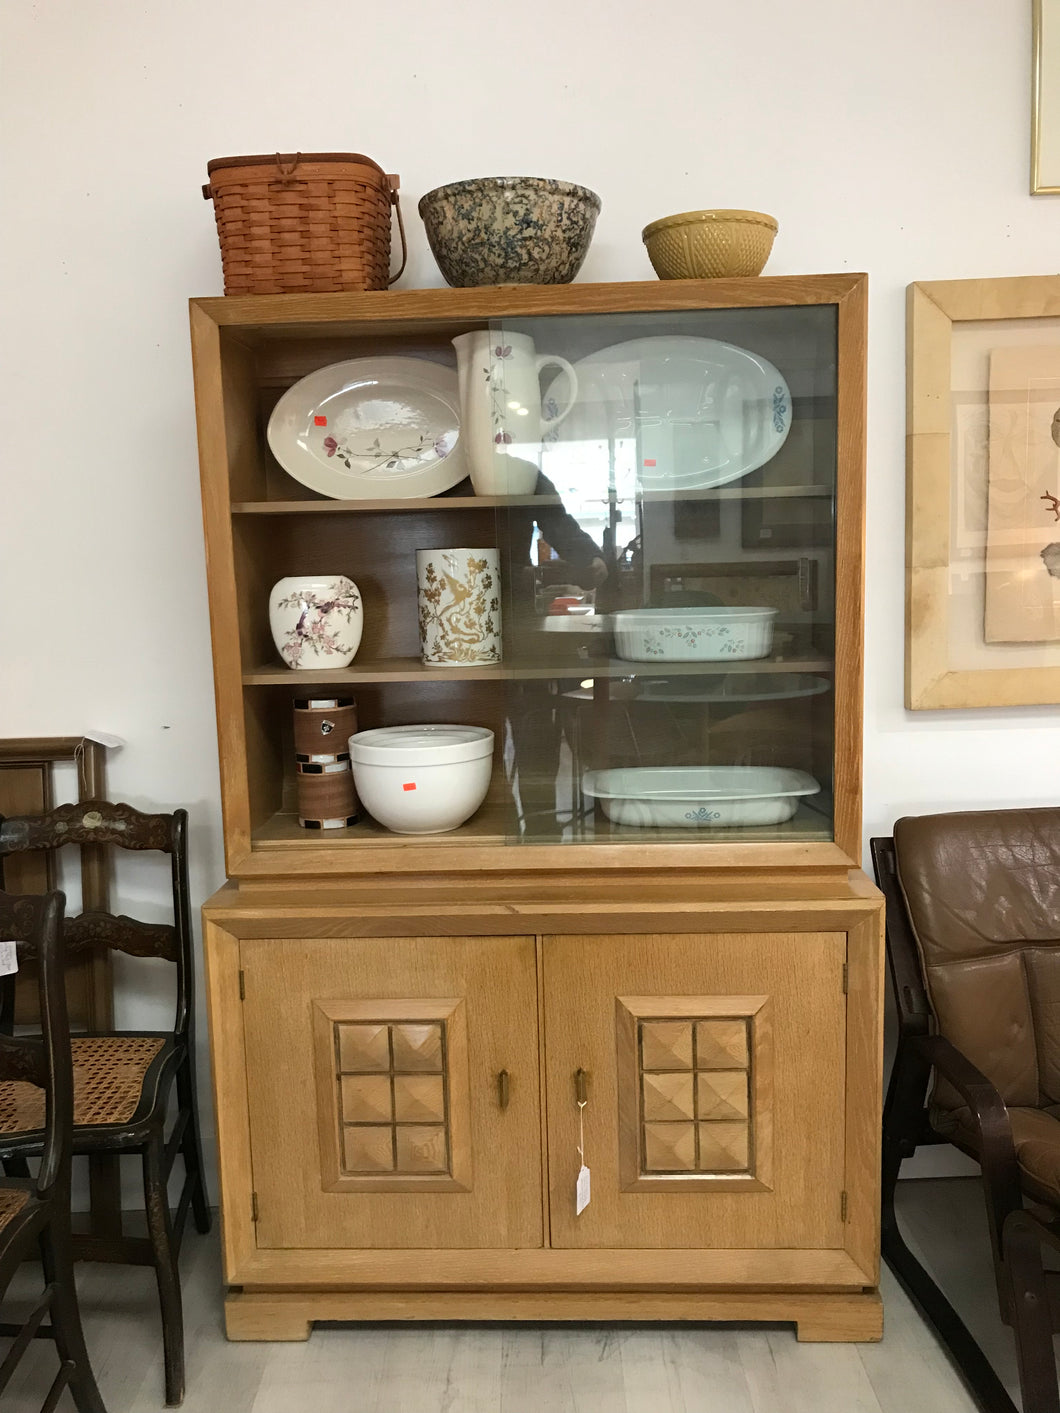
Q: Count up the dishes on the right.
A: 3